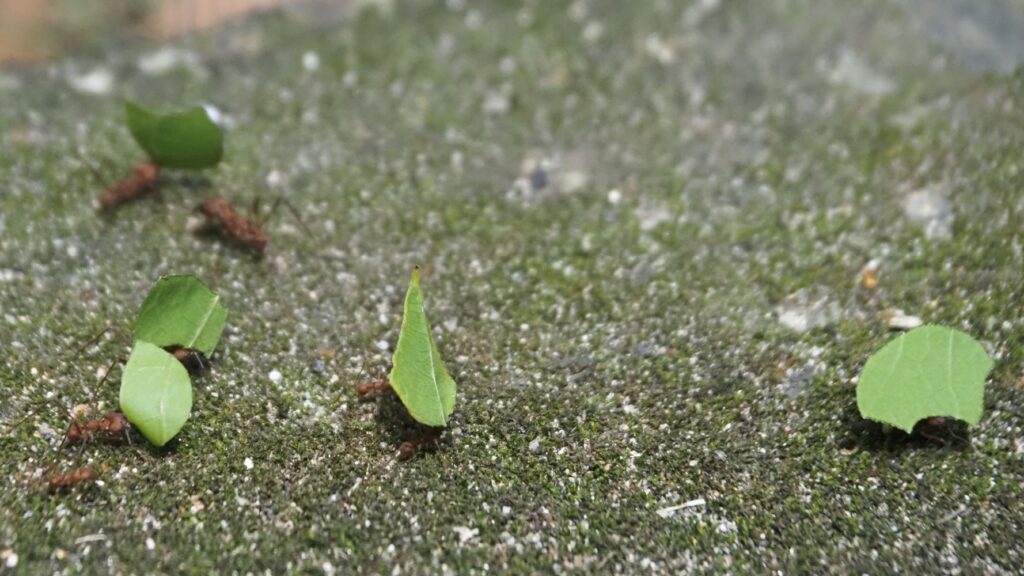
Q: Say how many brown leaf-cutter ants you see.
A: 8